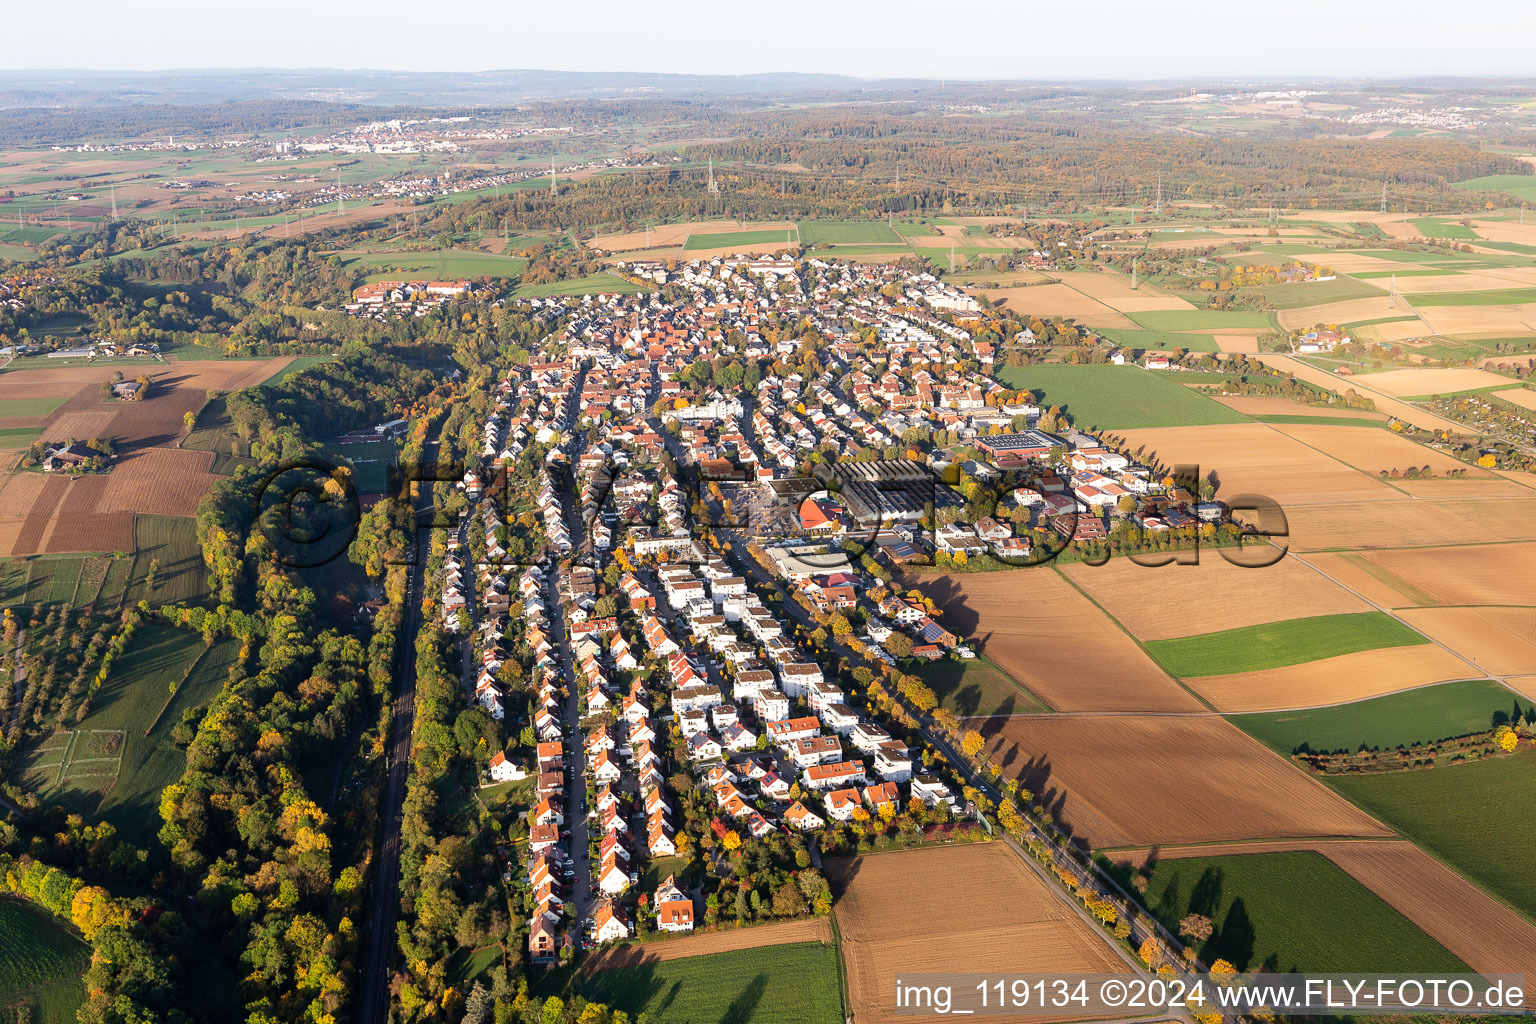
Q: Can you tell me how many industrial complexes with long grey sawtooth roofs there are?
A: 1